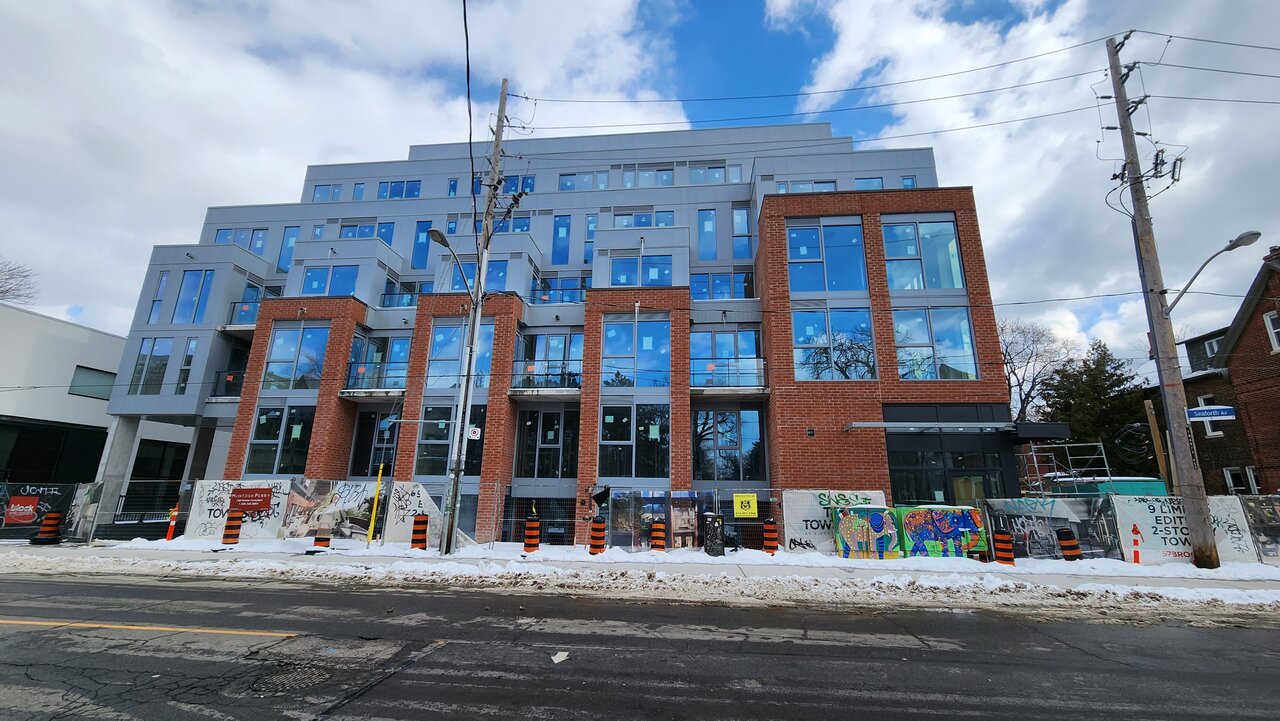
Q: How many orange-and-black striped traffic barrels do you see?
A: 10